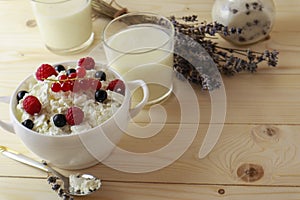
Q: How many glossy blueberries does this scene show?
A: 7